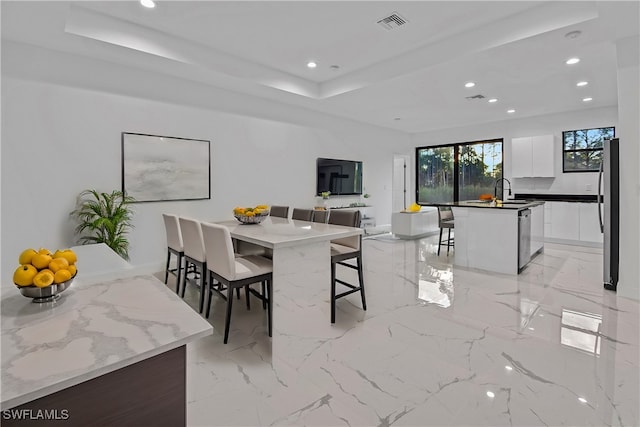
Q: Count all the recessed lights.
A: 8